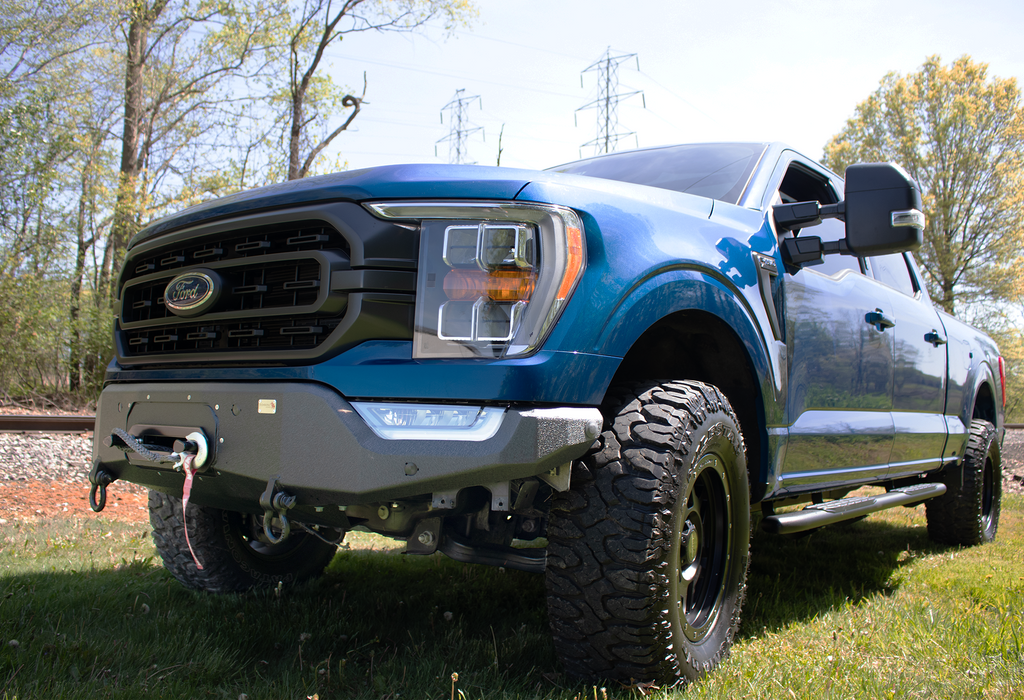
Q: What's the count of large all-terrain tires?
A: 3